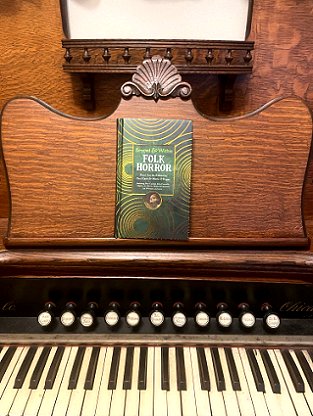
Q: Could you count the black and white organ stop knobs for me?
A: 11